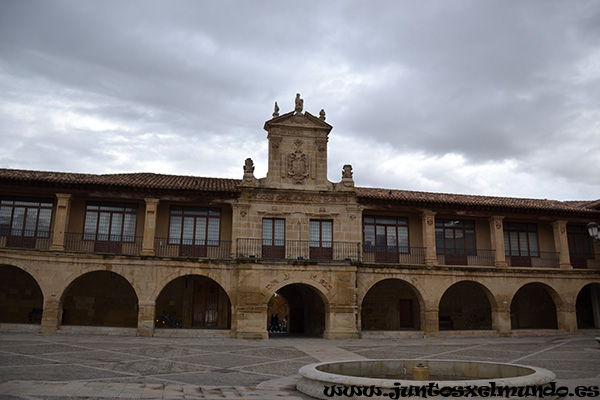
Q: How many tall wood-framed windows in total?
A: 9